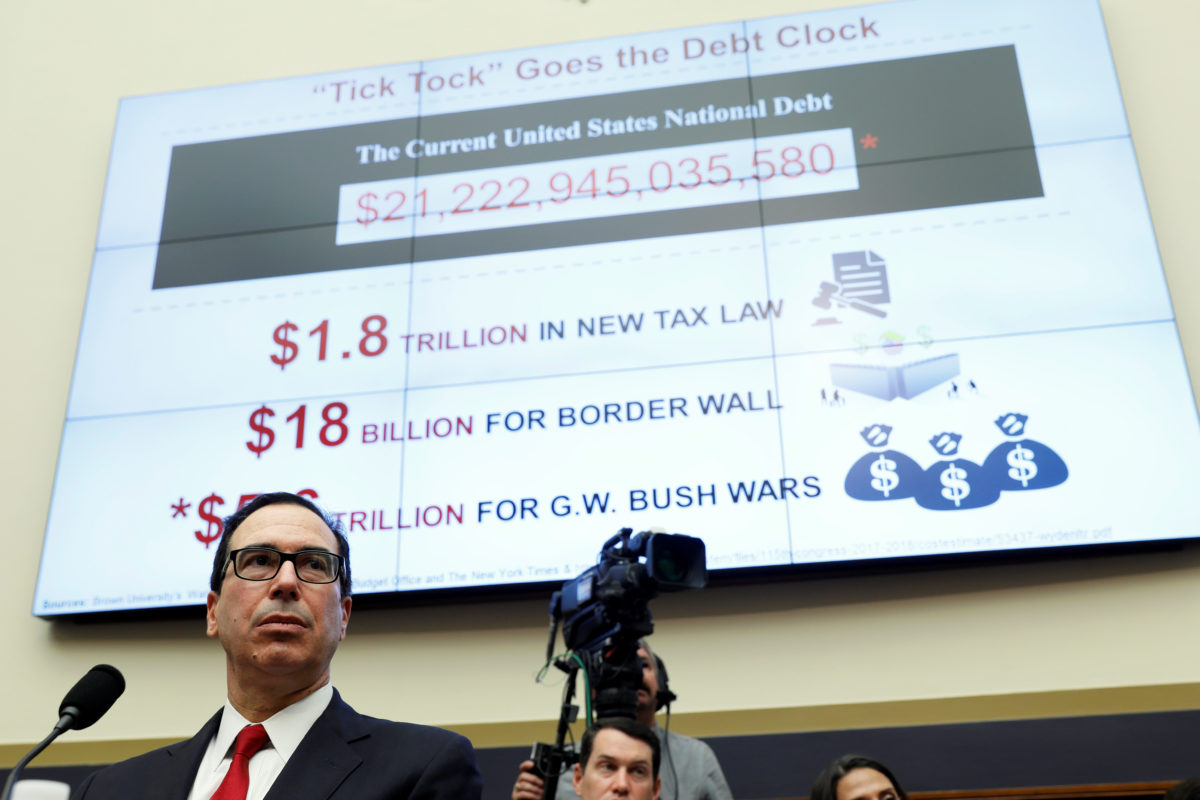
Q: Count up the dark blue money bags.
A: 3